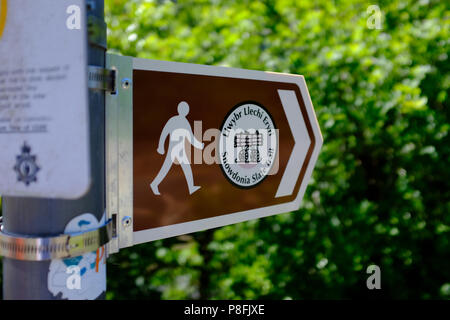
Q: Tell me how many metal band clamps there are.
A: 2